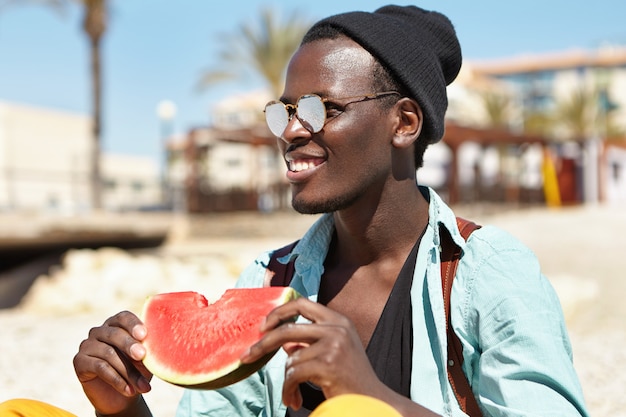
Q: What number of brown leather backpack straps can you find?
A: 2